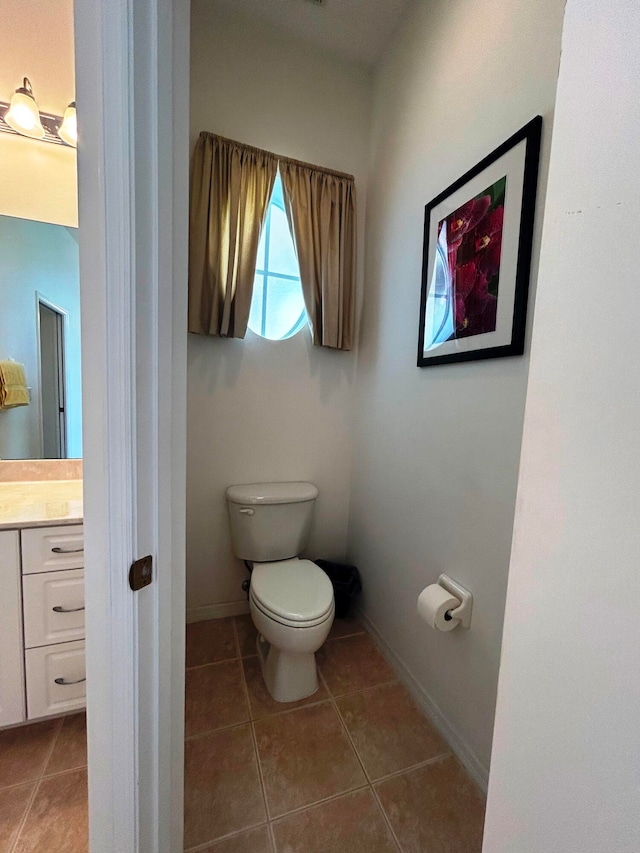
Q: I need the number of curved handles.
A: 3